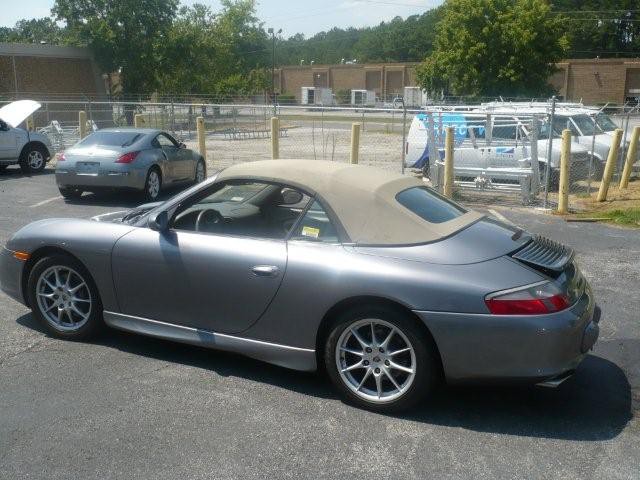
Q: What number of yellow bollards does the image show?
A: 10